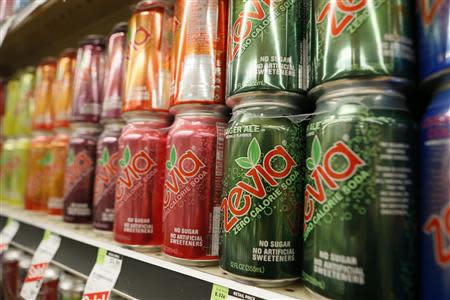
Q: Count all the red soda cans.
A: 2